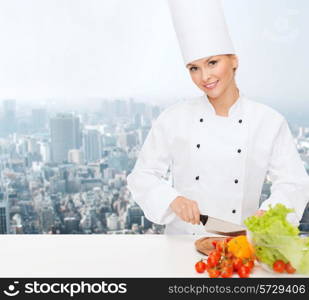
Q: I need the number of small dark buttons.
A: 7